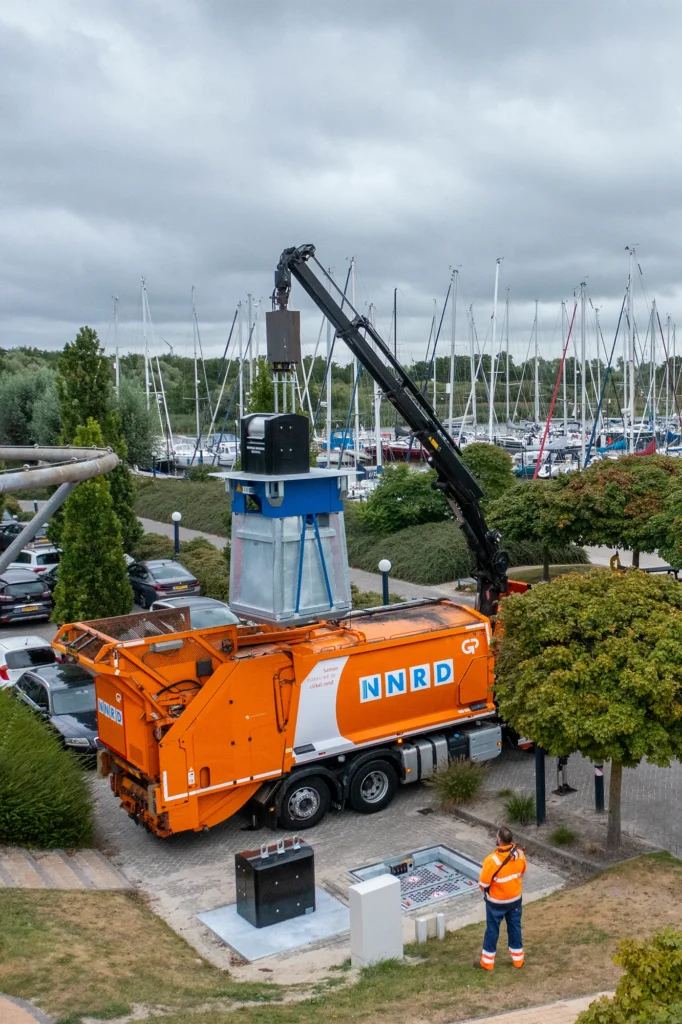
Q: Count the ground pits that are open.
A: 1